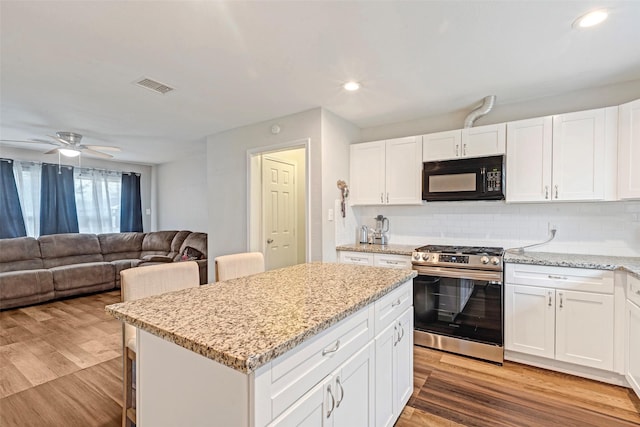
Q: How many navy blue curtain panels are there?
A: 3